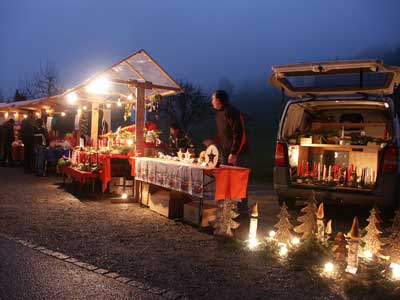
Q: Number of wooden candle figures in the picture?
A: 4